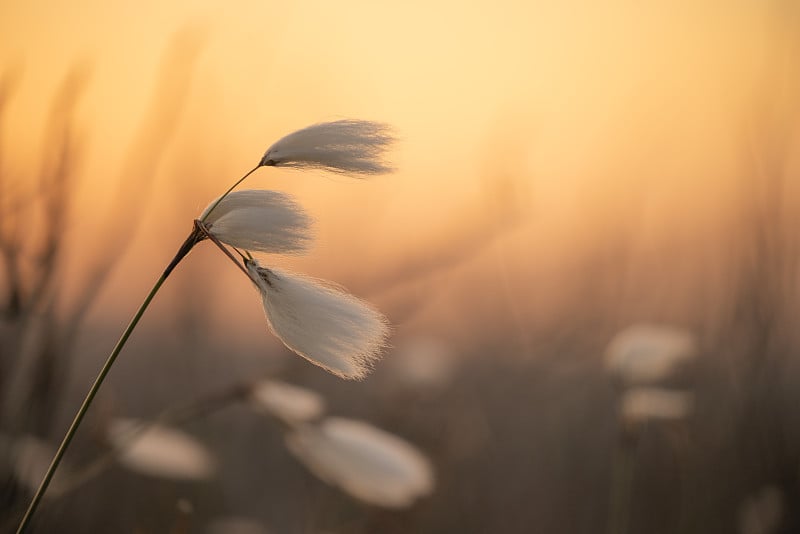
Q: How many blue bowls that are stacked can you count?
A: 0